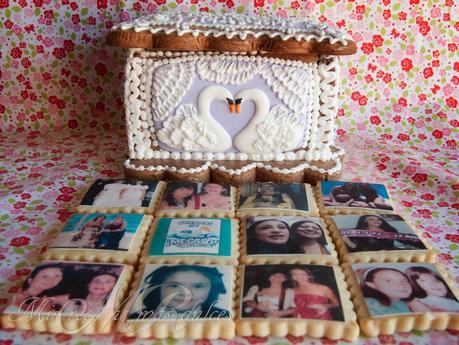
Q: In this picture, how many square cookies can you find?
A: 12